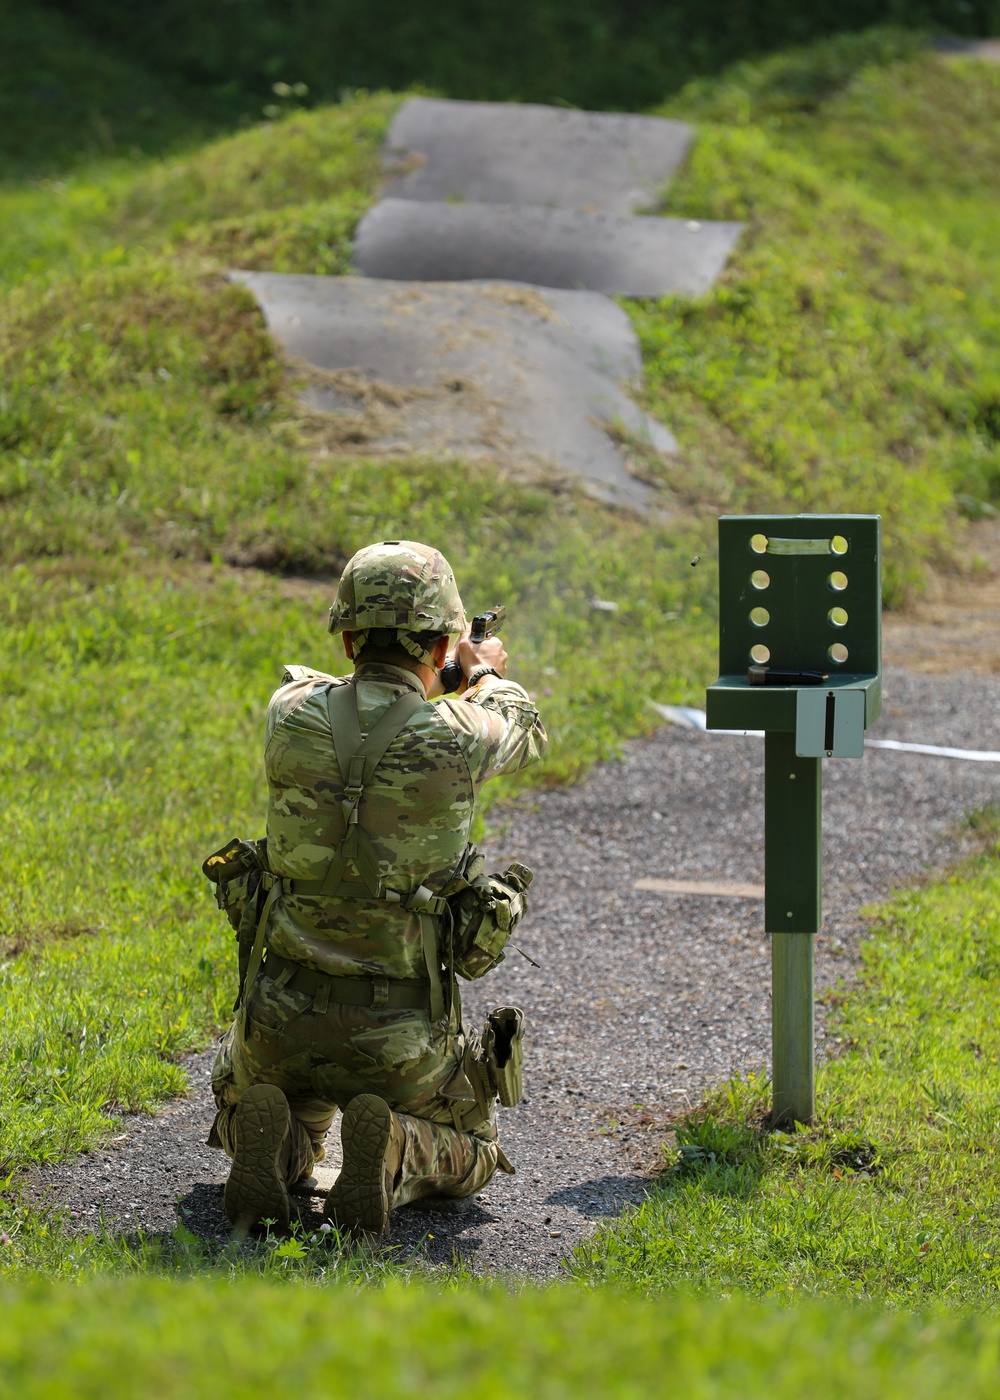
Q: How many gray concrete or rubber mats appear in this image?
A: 3